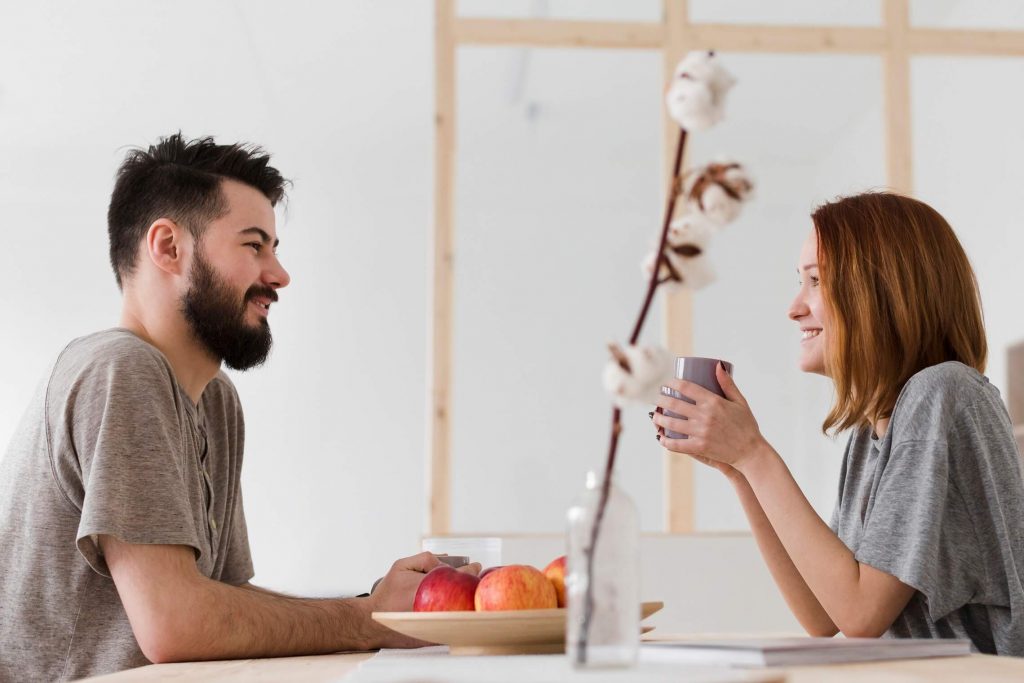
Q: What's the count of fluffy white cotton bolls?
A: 4